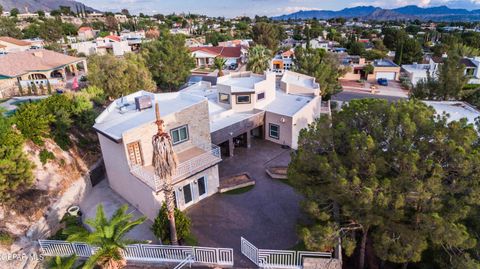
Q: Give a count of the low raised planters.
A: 2